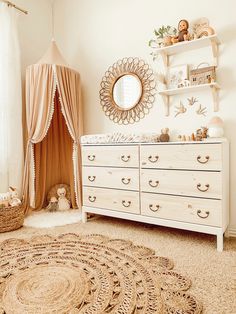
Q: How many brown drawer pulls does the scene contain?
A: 12